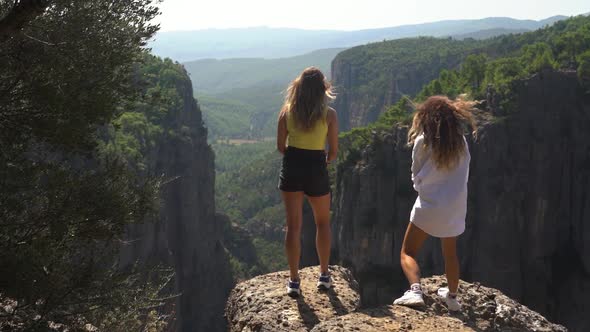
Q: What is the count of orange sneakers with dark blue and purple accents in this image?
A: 0